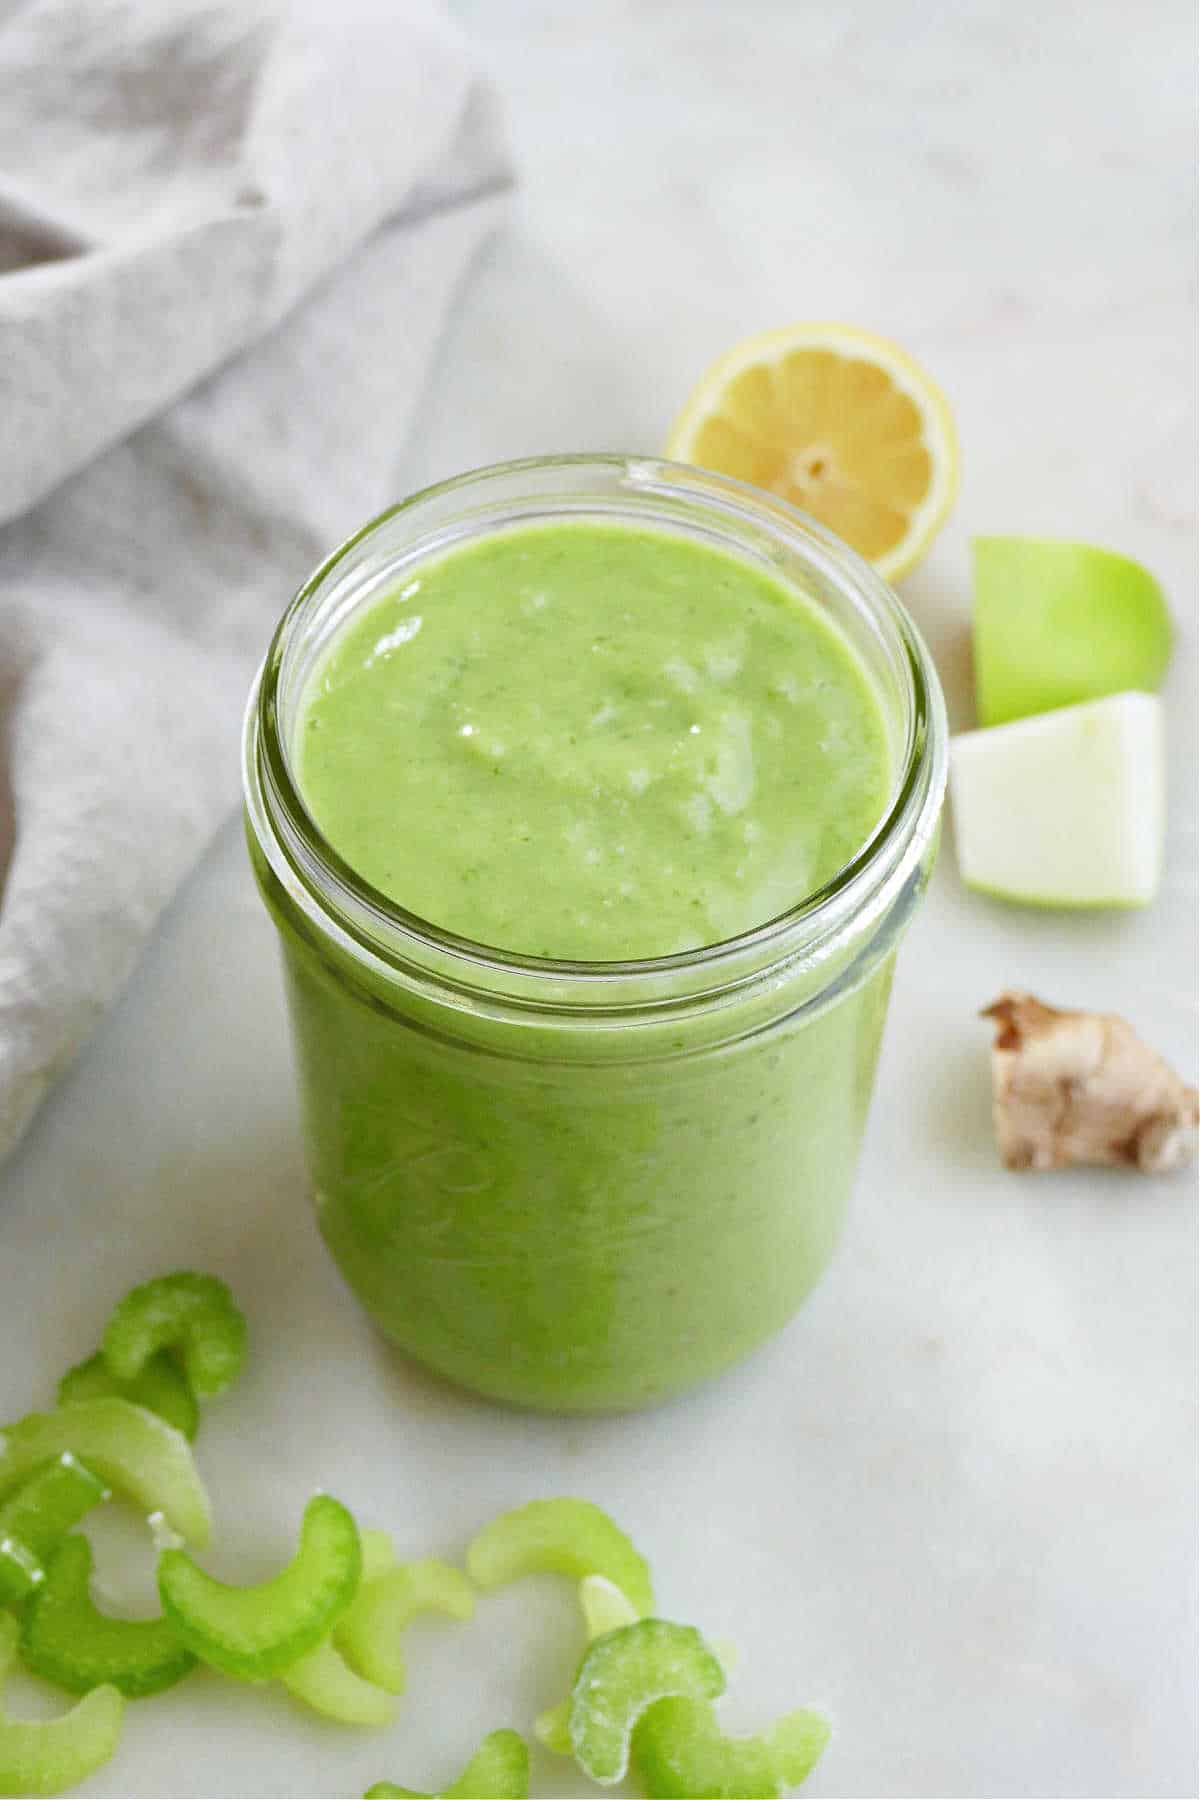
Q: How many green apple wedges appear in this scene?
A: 2